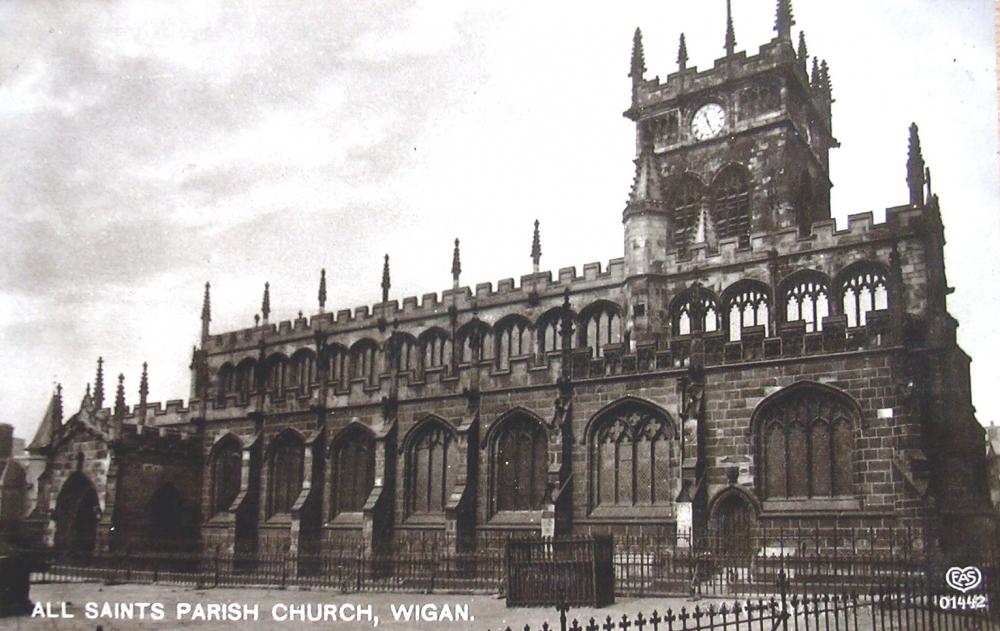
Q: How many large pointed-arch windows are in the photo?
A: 7